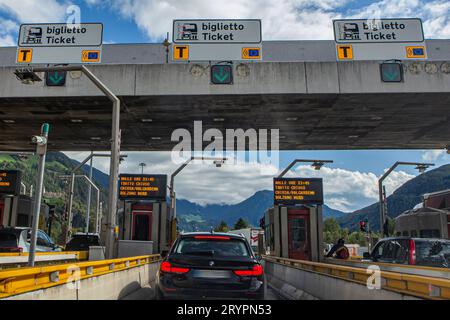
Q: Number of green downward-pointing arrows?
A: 3